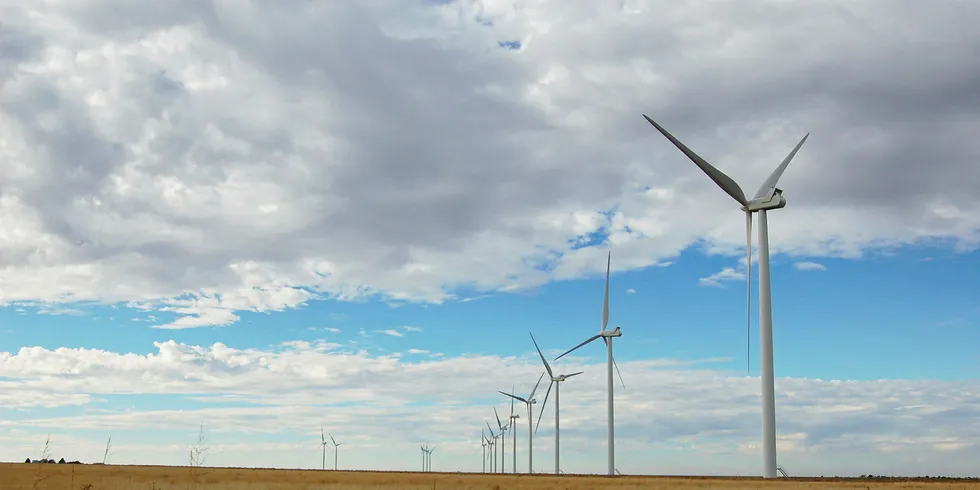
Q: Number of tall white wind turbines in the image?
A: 14